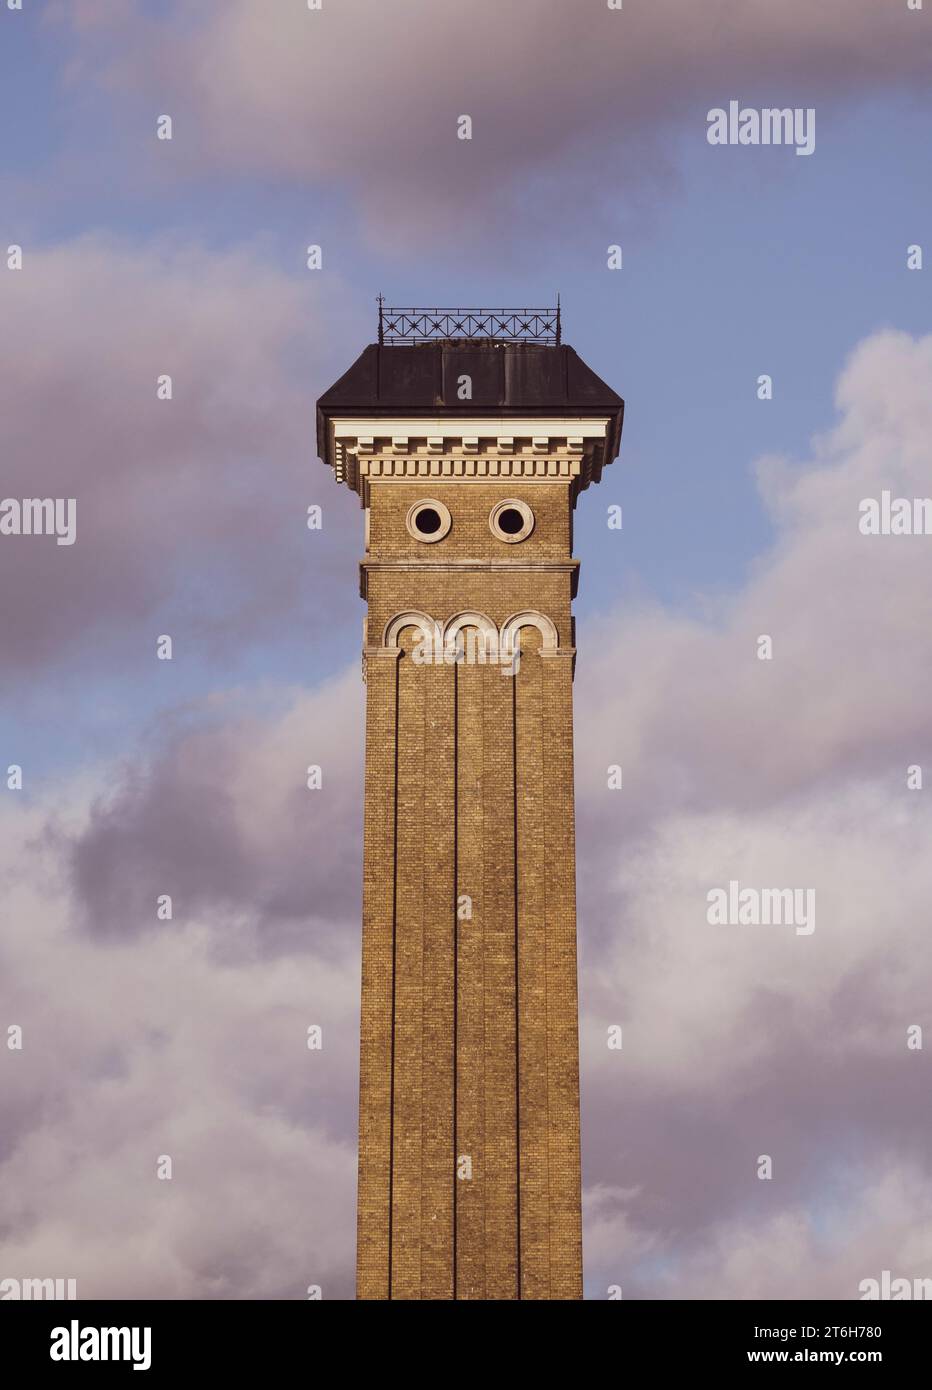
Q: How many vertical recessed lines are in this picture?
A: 3